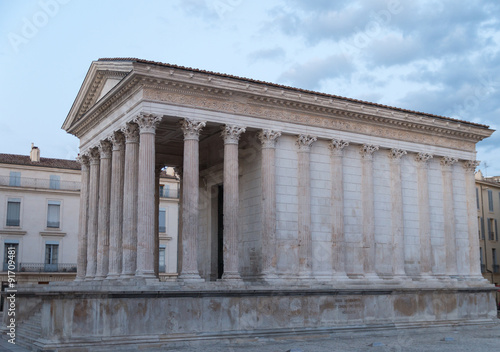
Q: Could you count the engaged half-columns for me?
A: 8